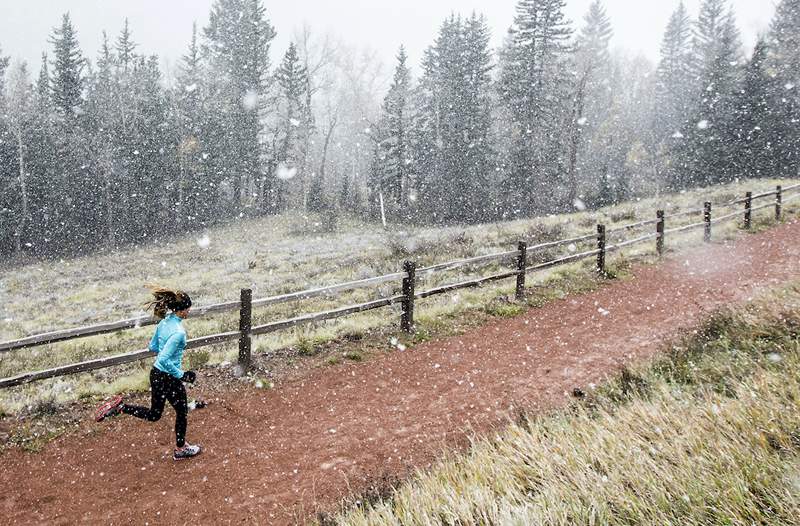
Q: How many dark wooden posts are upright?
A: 8